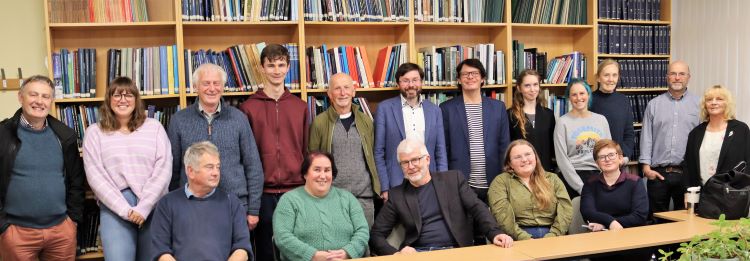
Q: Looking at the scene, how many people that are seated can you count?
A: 5